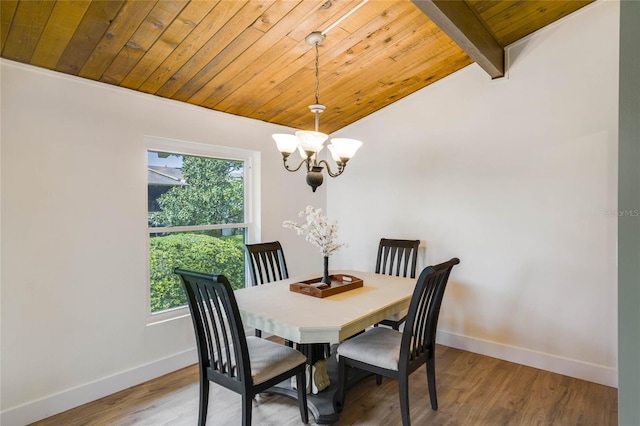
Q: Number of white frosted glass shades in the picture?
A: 5